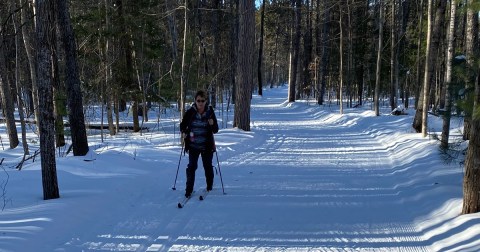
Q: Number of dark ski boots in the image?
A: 2